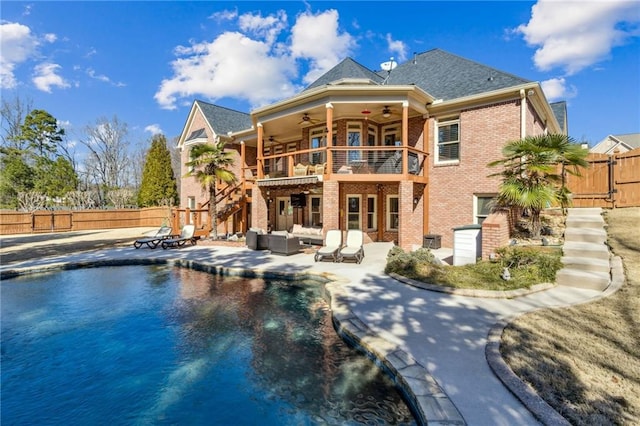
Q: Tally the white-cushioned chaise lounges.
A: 4